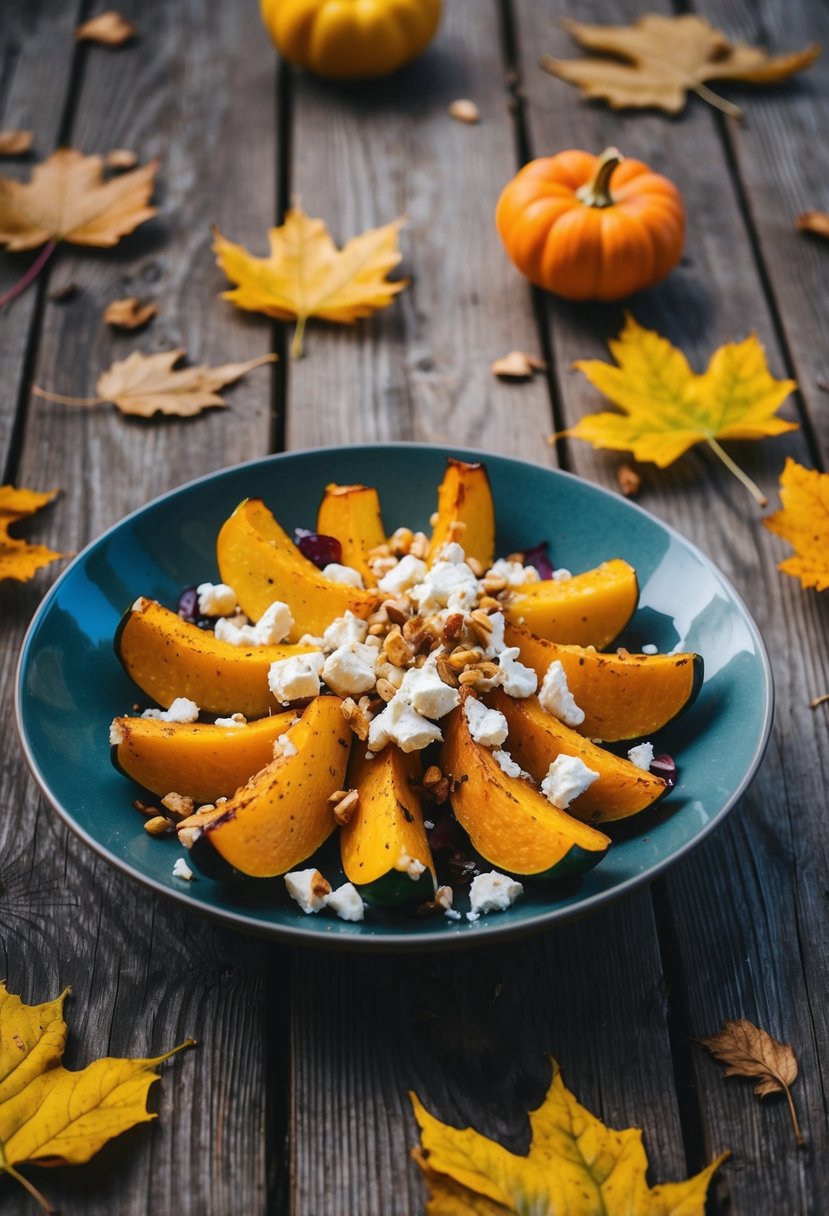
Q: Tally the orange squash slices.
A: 11